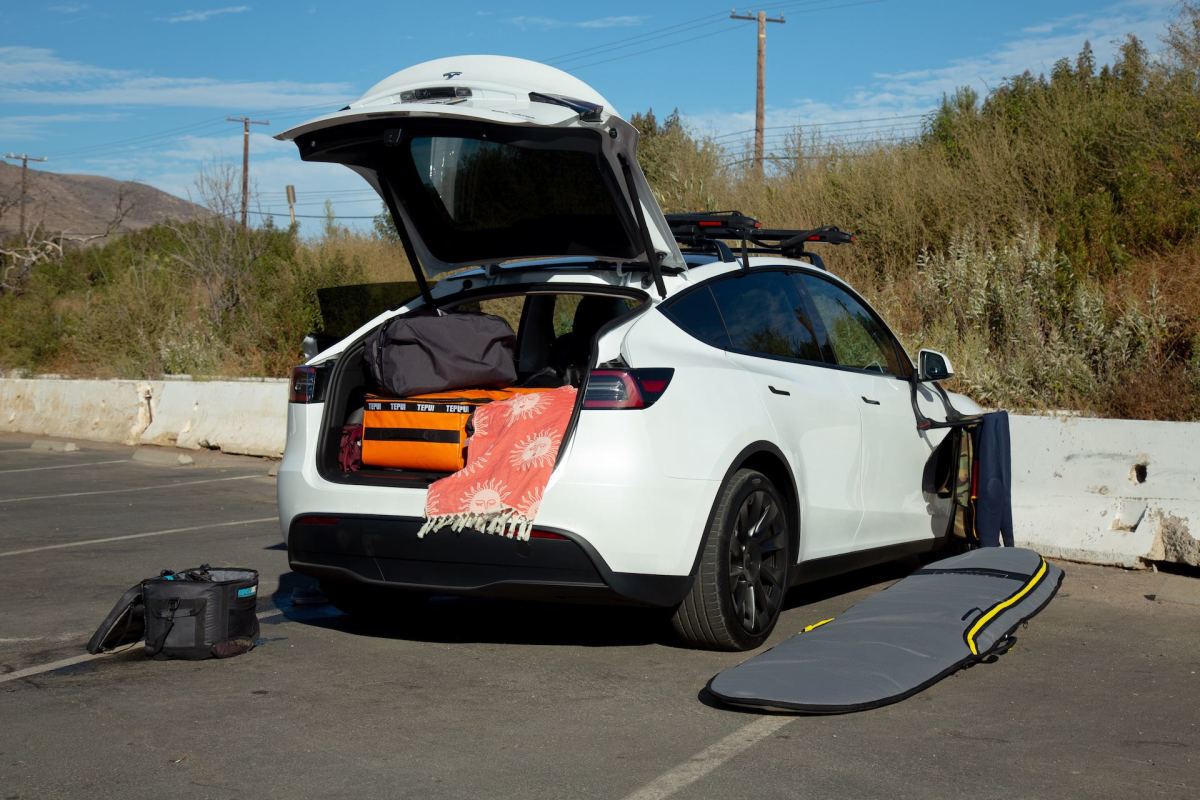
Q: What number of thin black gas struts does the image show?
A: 2